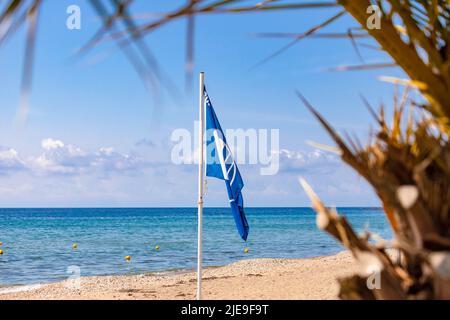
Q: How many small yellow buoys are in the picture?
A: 6